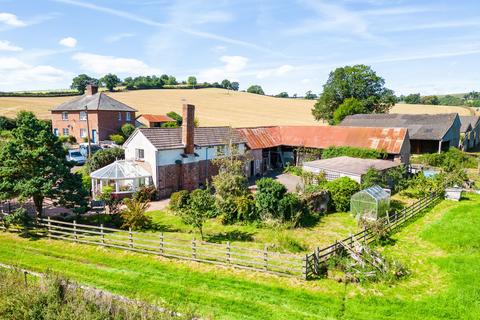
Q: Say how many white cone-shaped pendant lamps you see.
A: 0